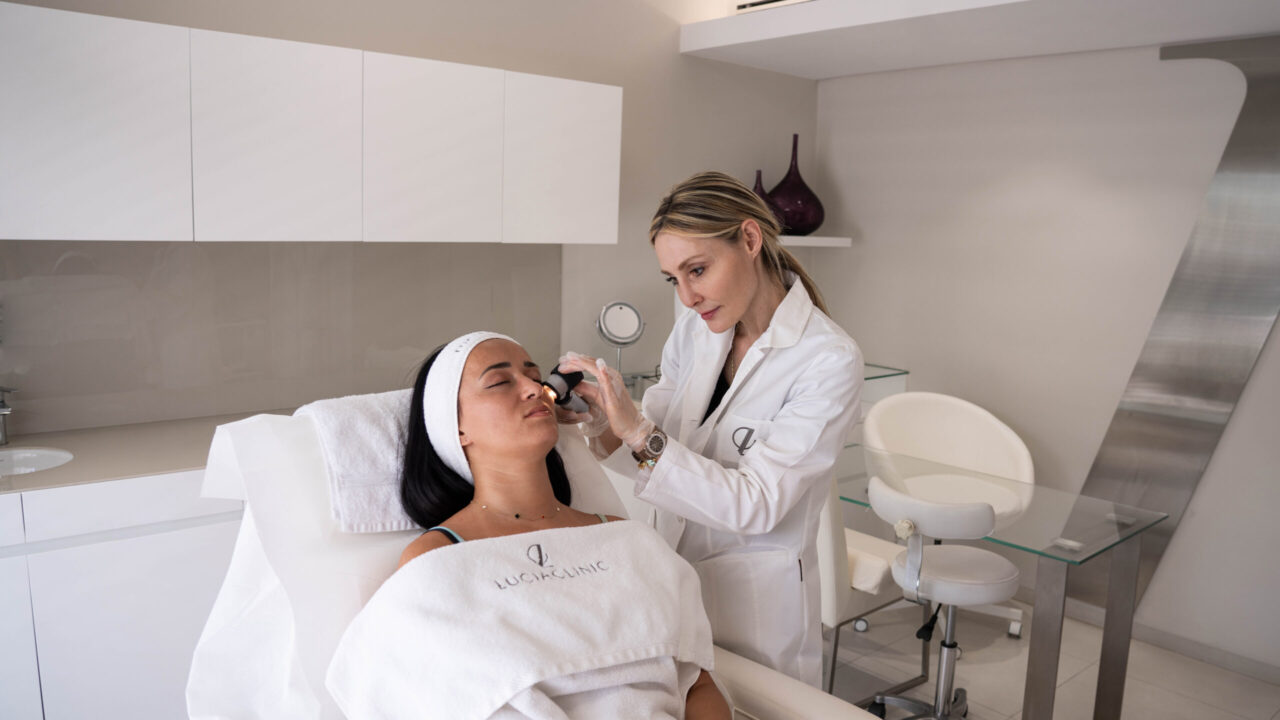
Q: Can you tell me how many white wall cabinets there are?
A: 4